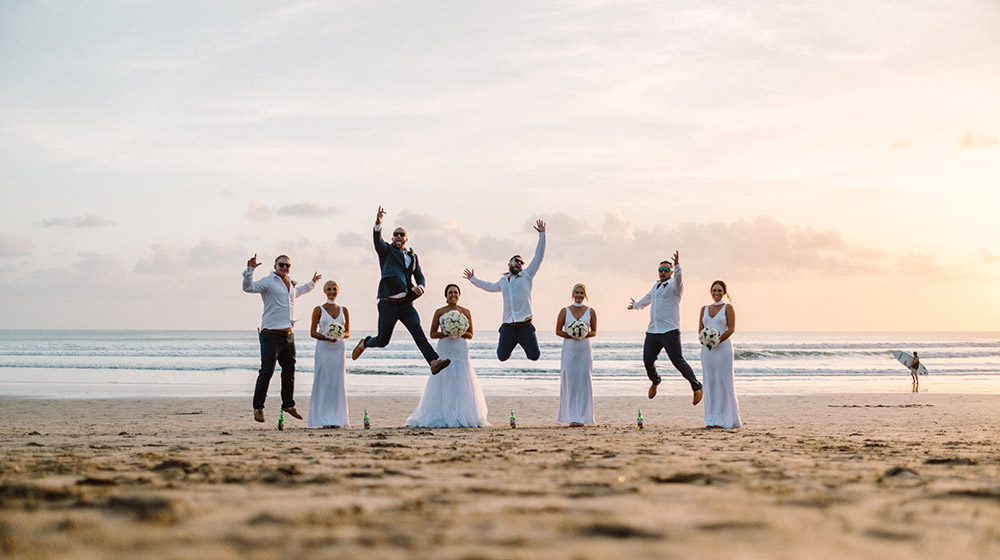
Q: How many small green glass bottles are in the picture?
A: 4